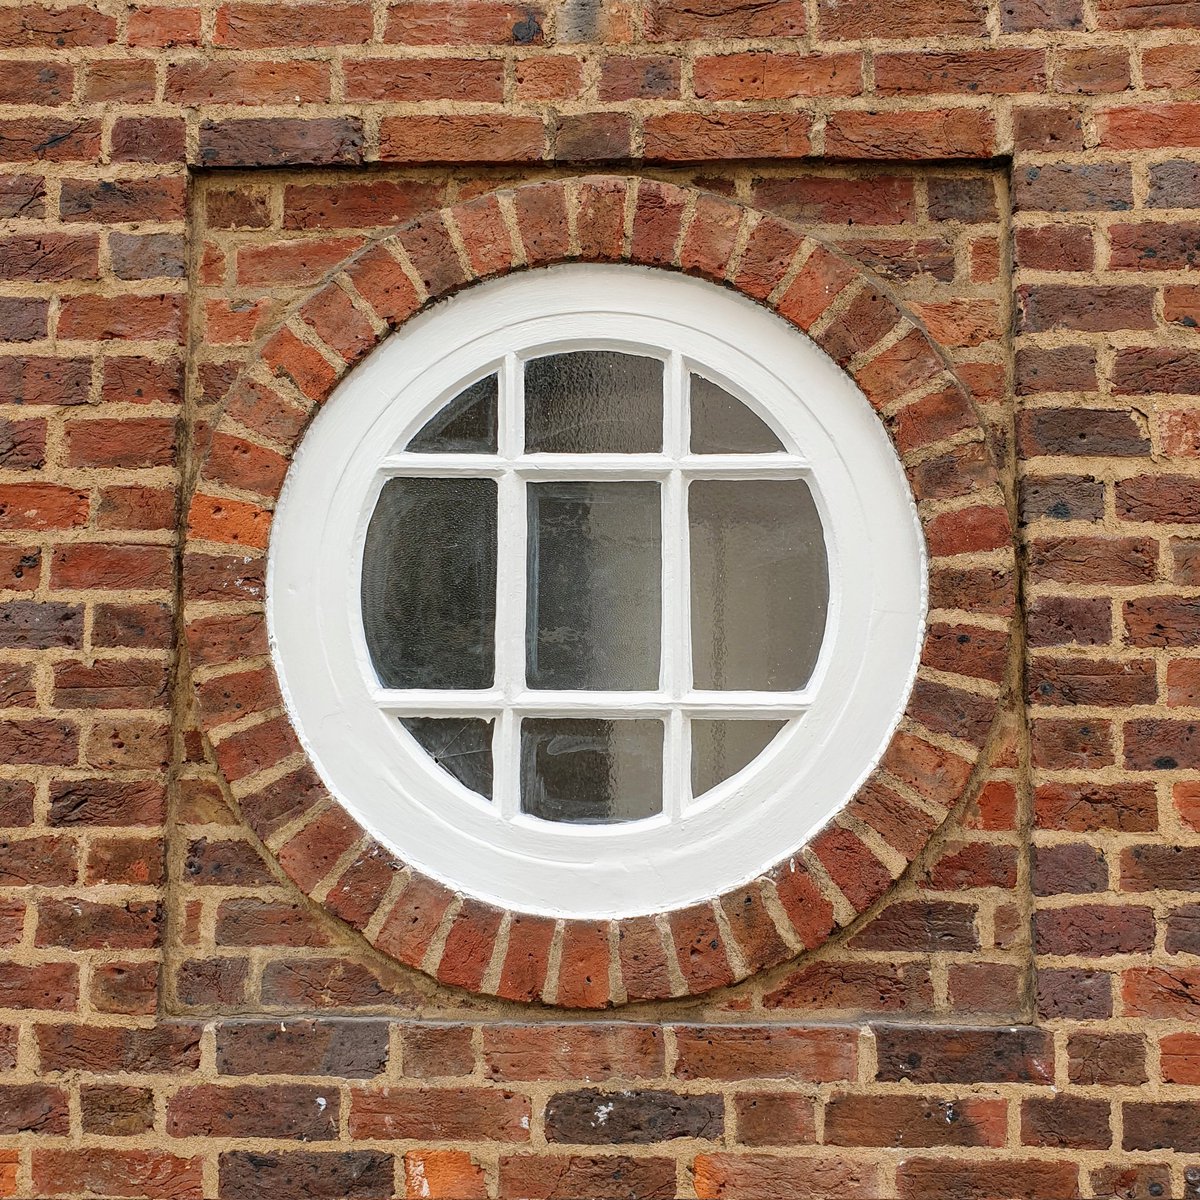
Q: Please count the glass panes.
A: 9